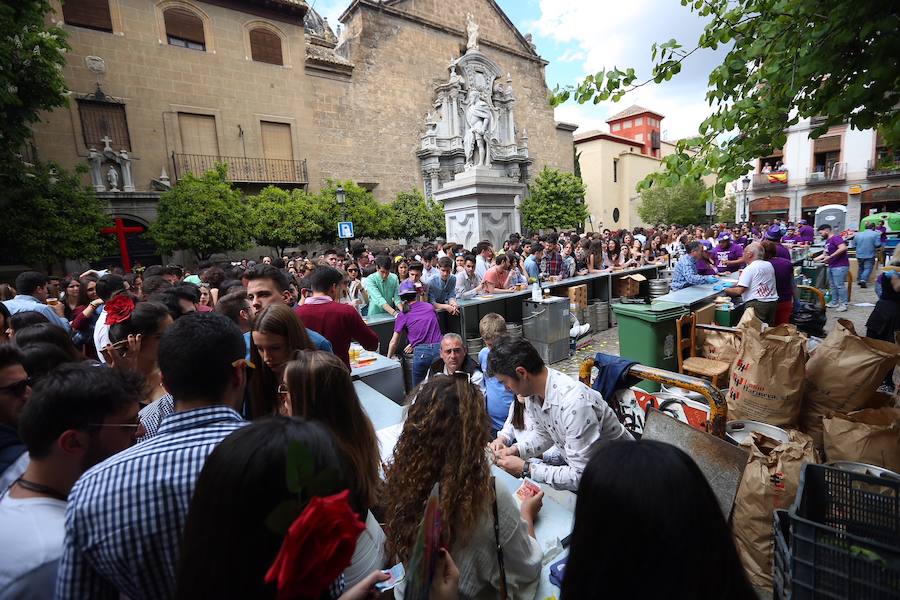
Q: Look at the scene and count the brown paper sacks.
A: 5